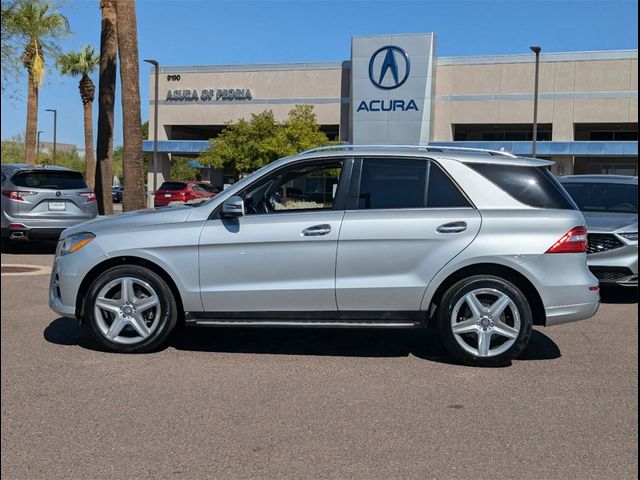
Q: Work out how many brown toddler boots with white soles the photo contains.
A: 0